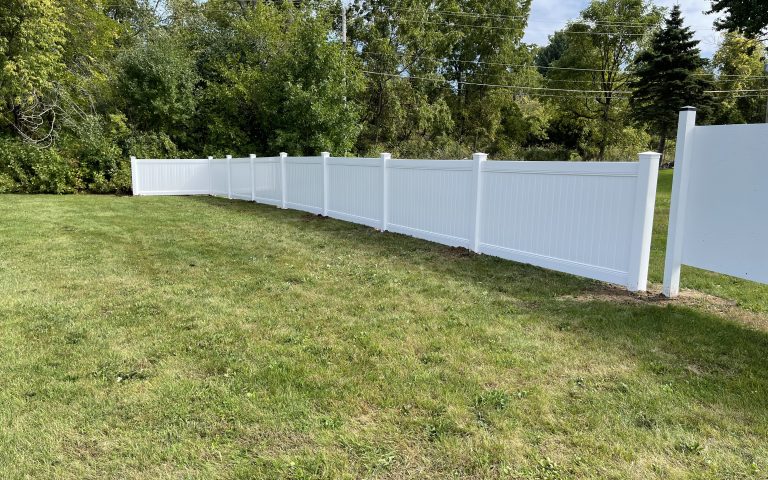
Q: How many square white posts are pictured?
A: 10